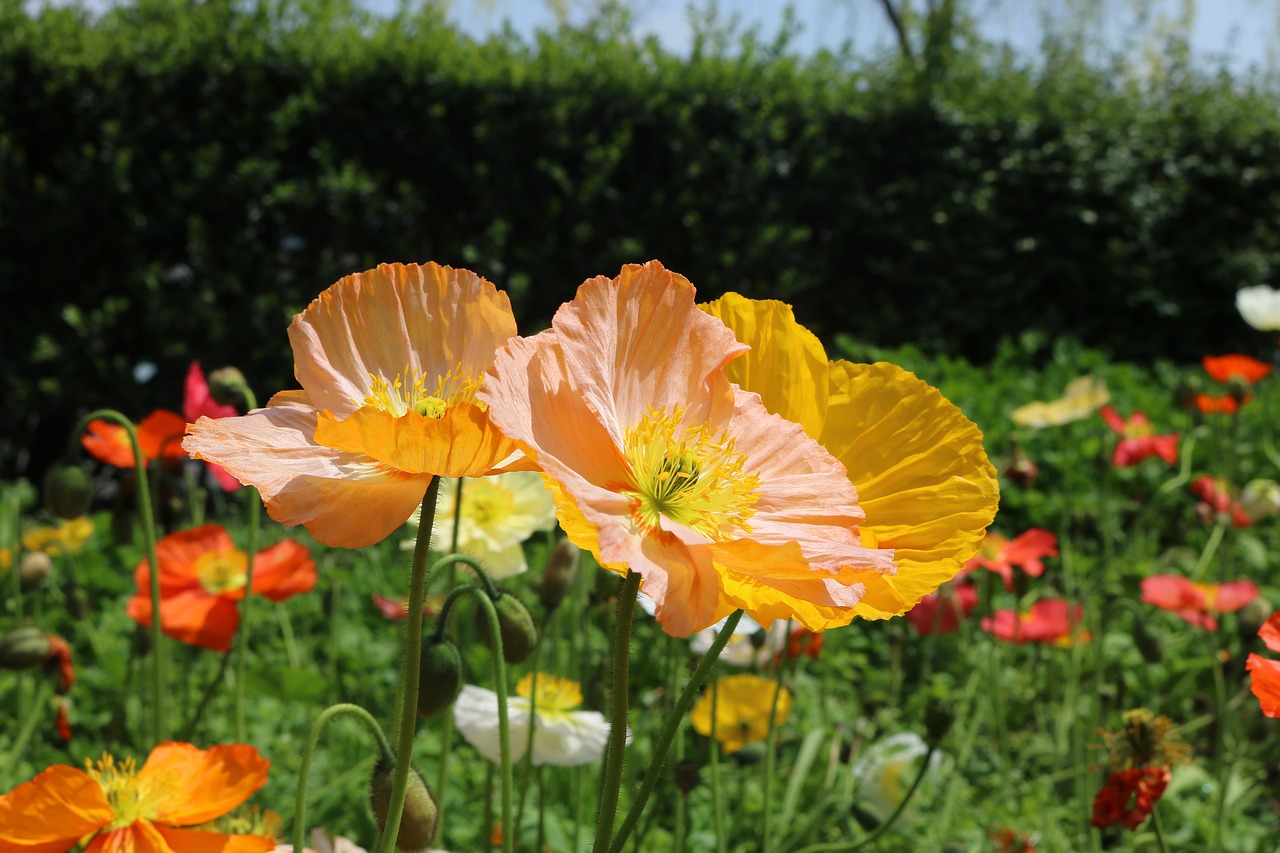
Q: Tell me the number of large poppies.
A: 3